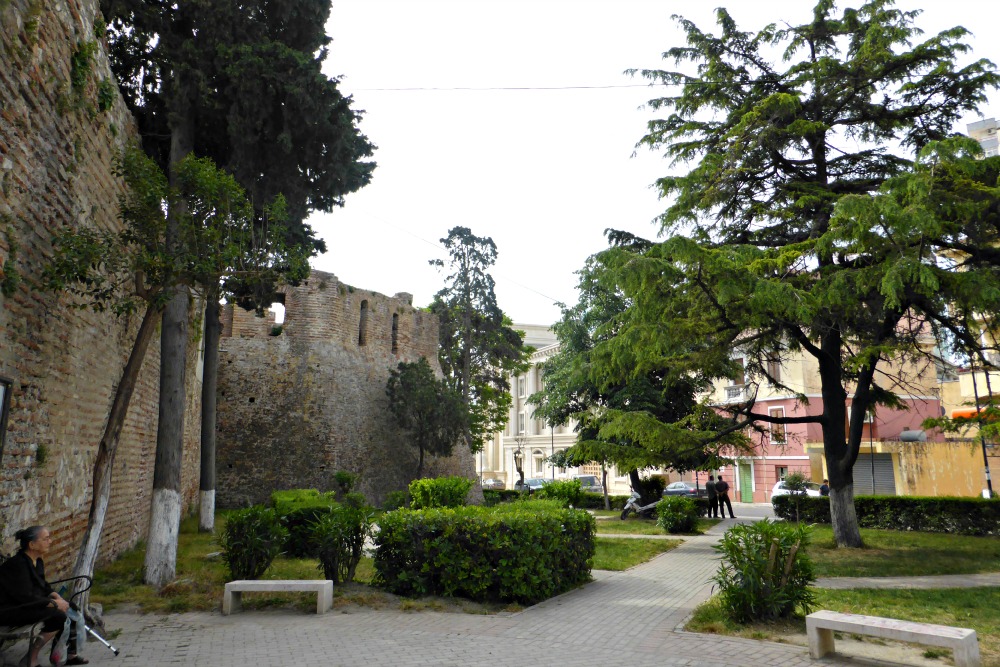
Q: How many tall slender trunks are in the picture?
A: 3